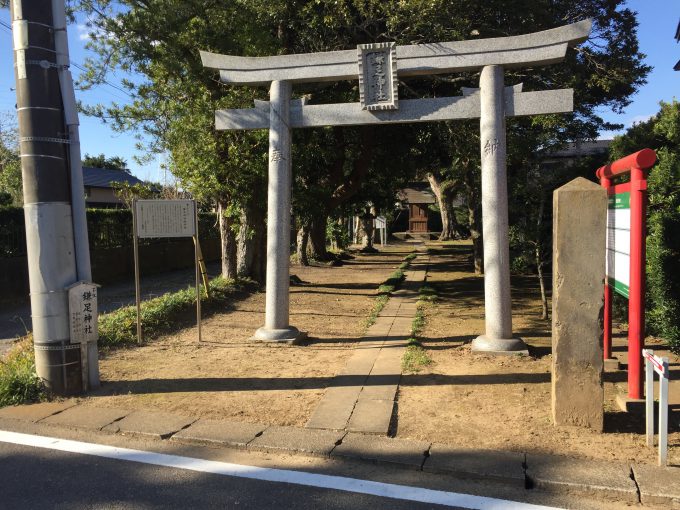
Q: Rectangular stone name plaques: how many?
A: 1